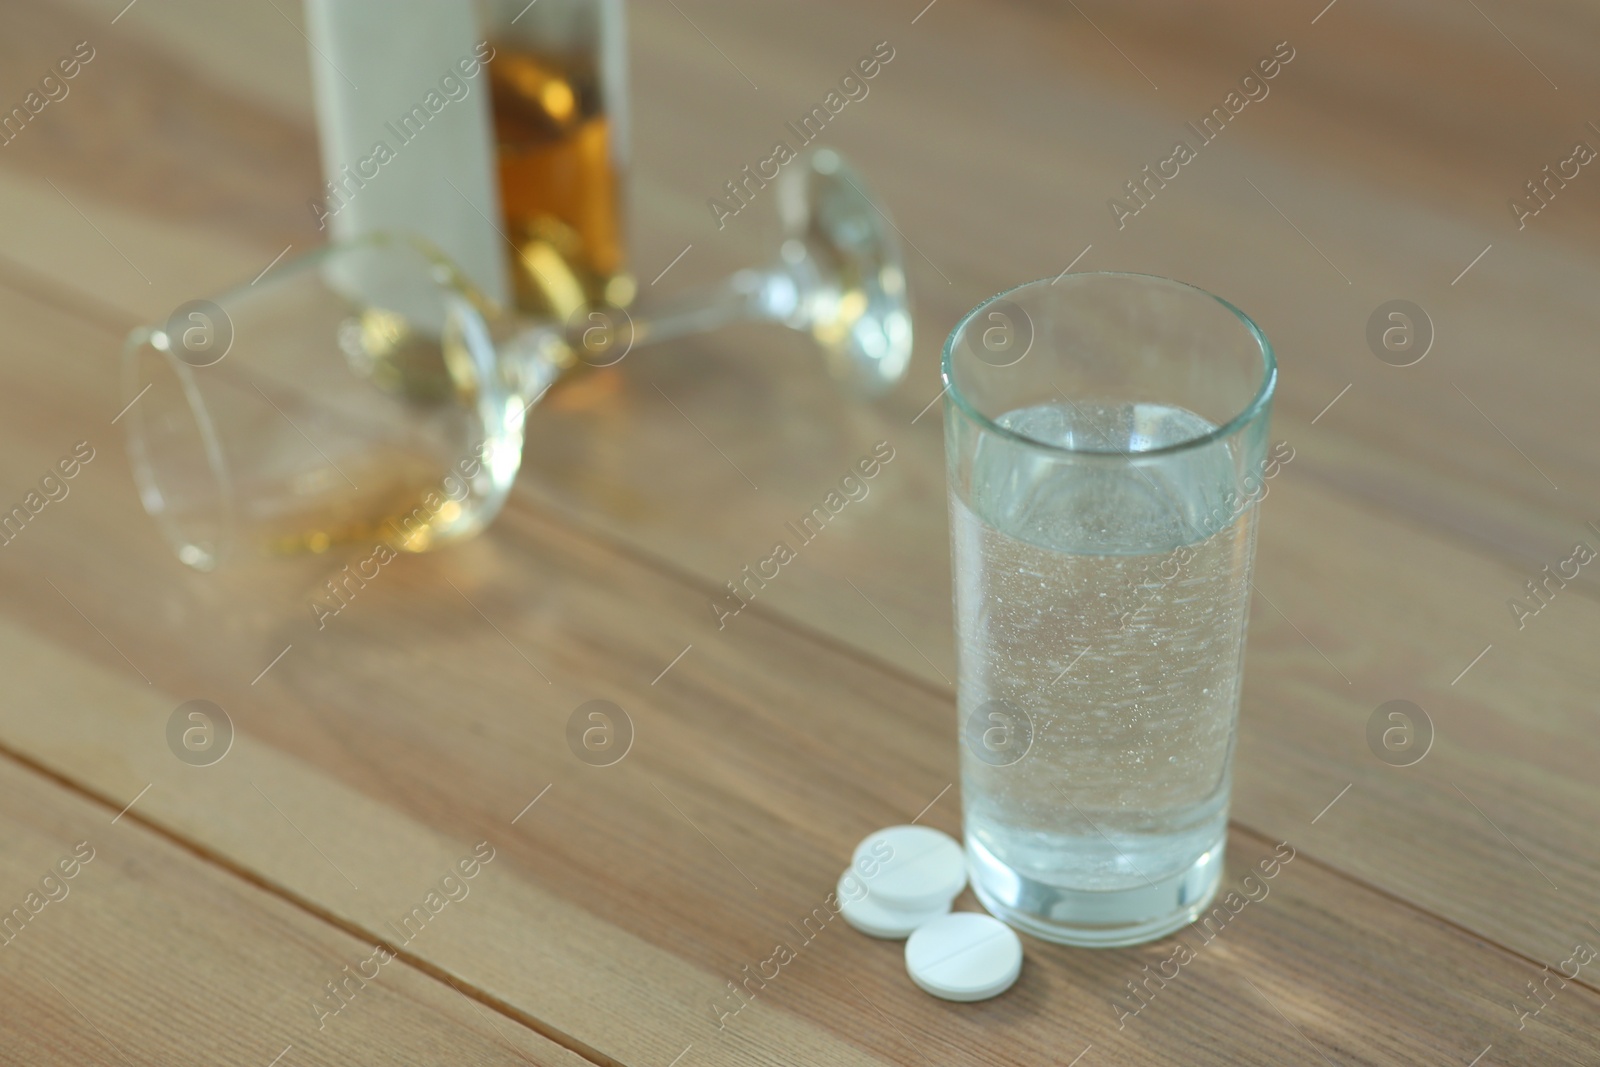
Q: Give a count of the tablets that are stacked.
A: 2